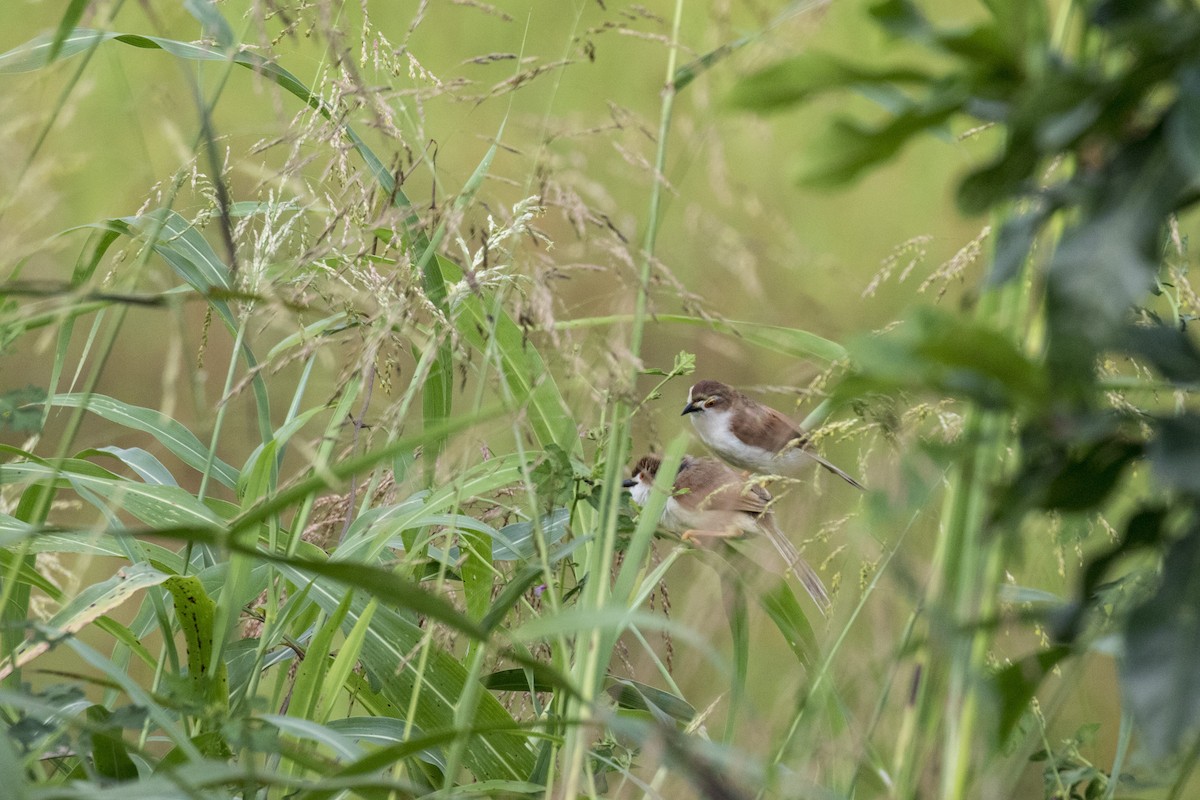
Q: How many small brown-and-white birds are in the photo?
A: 2